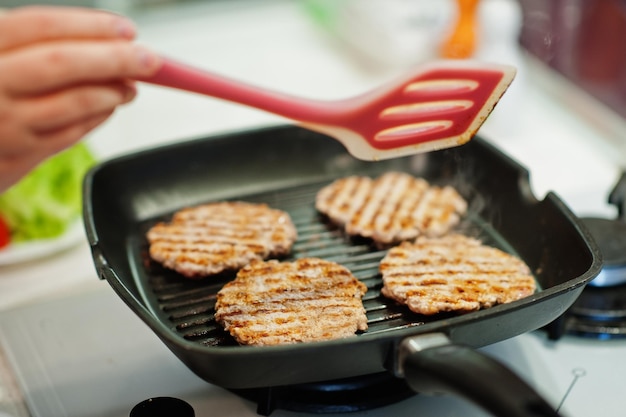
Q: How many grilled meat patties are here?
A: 4